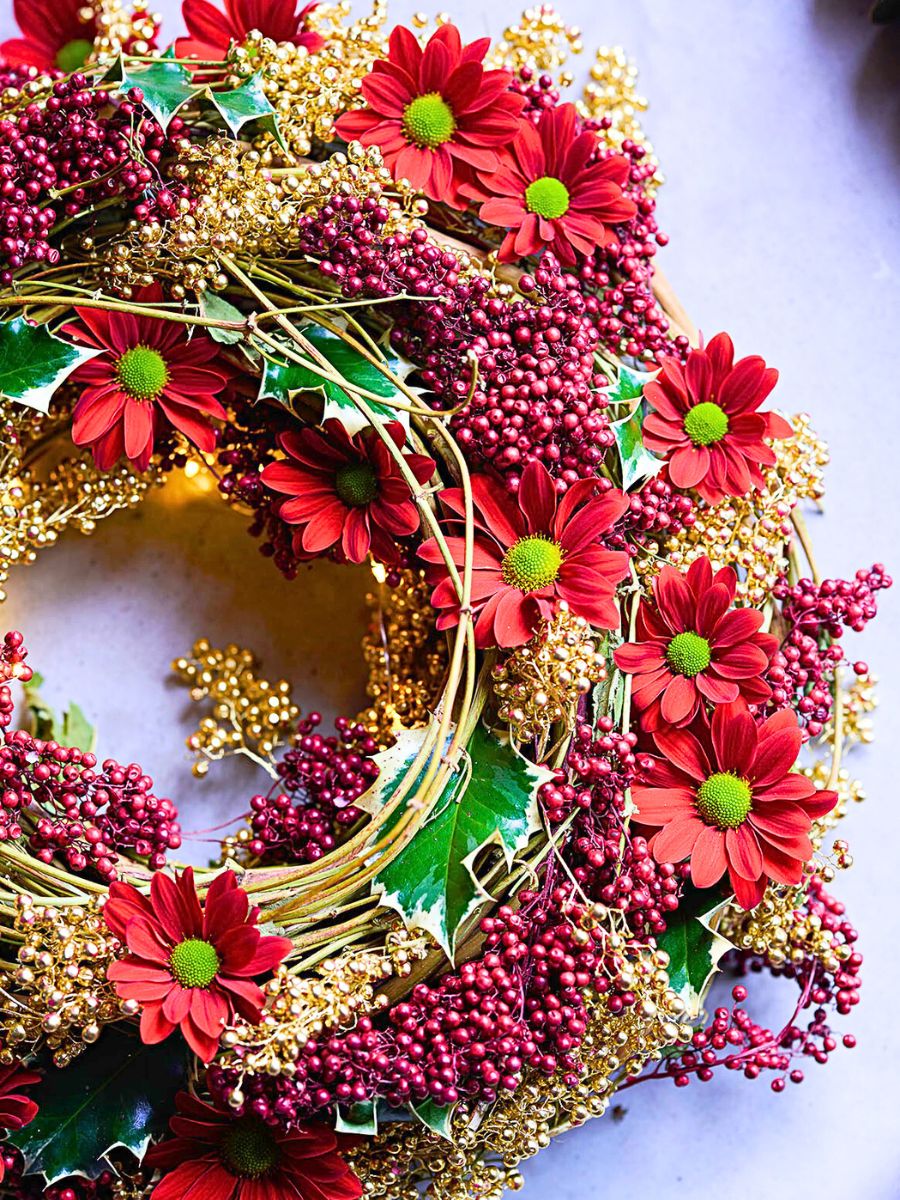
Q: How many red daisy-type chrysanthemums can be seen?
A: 13